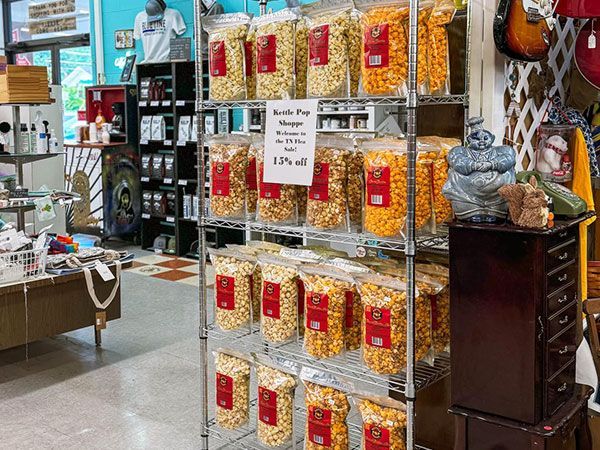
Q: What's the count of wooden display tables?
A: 1